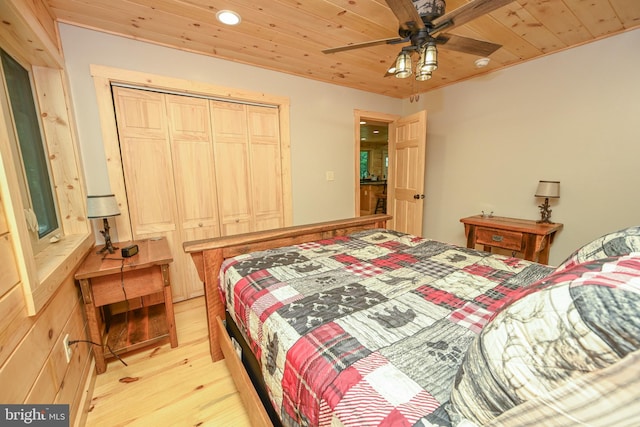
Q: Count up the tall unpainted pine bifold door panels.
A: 4